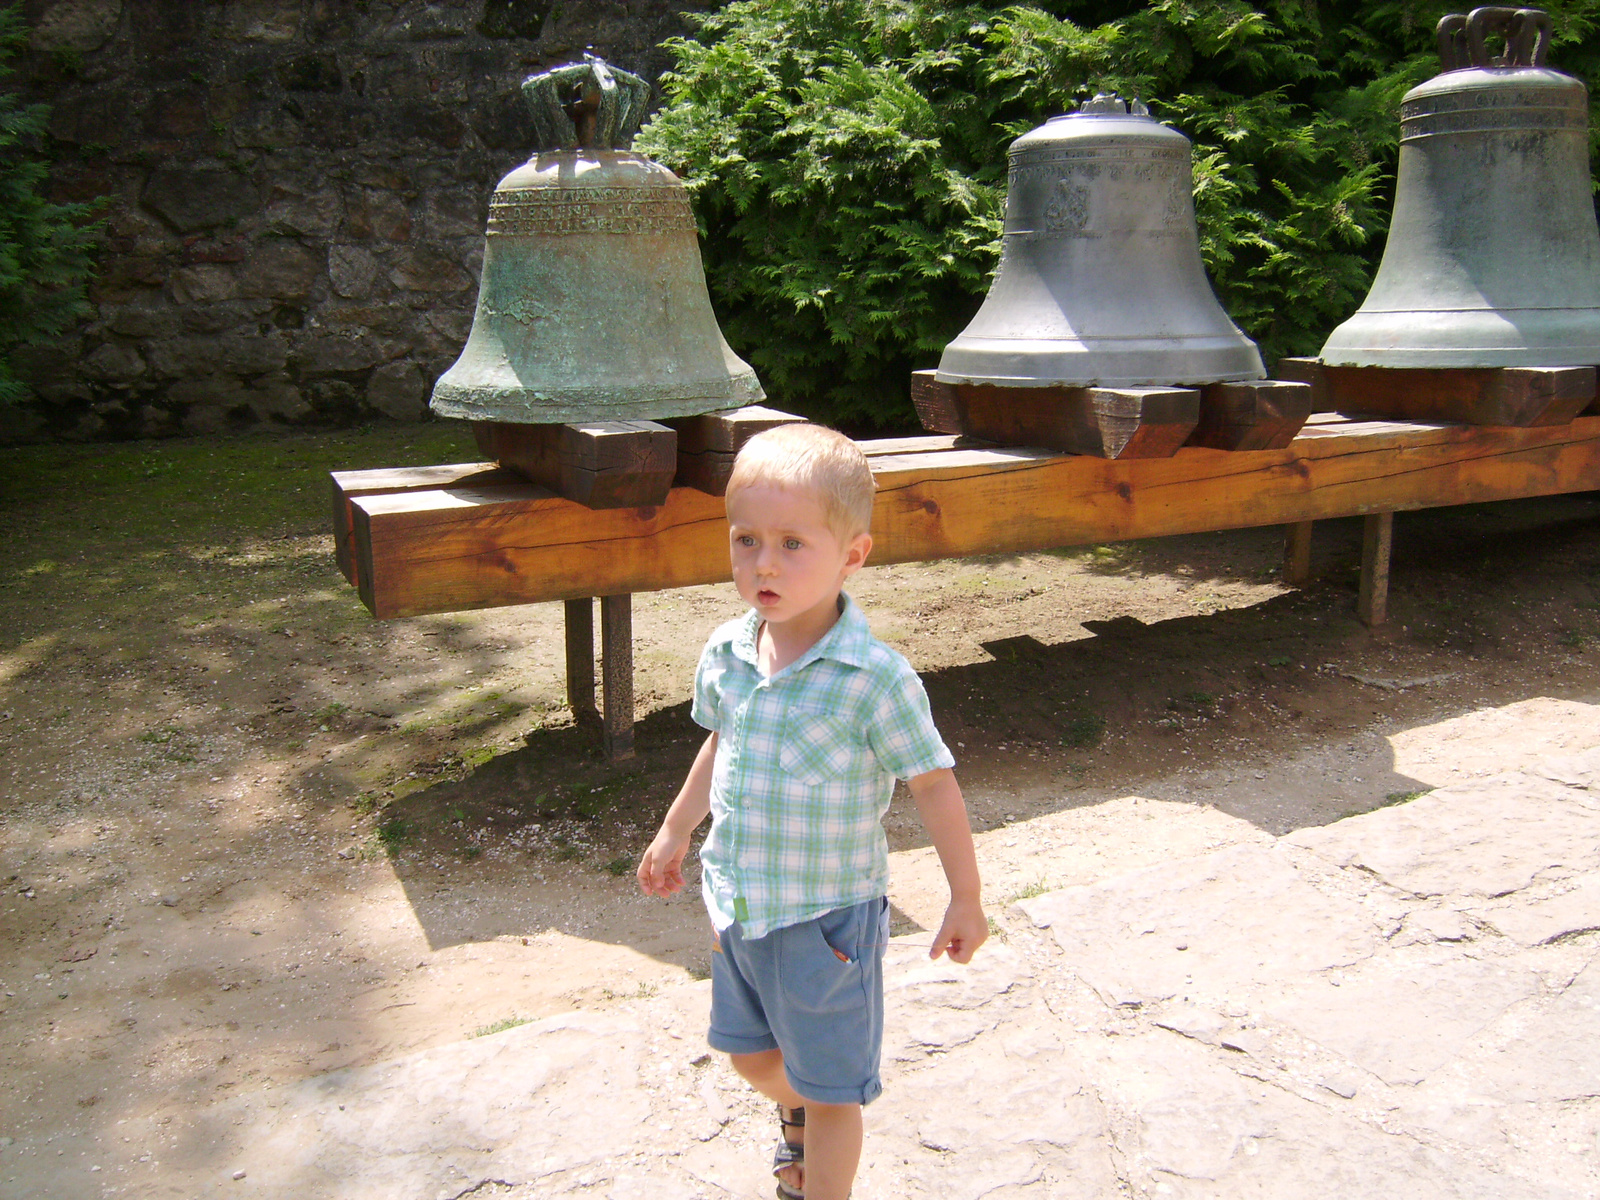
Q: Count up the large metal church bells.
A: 3